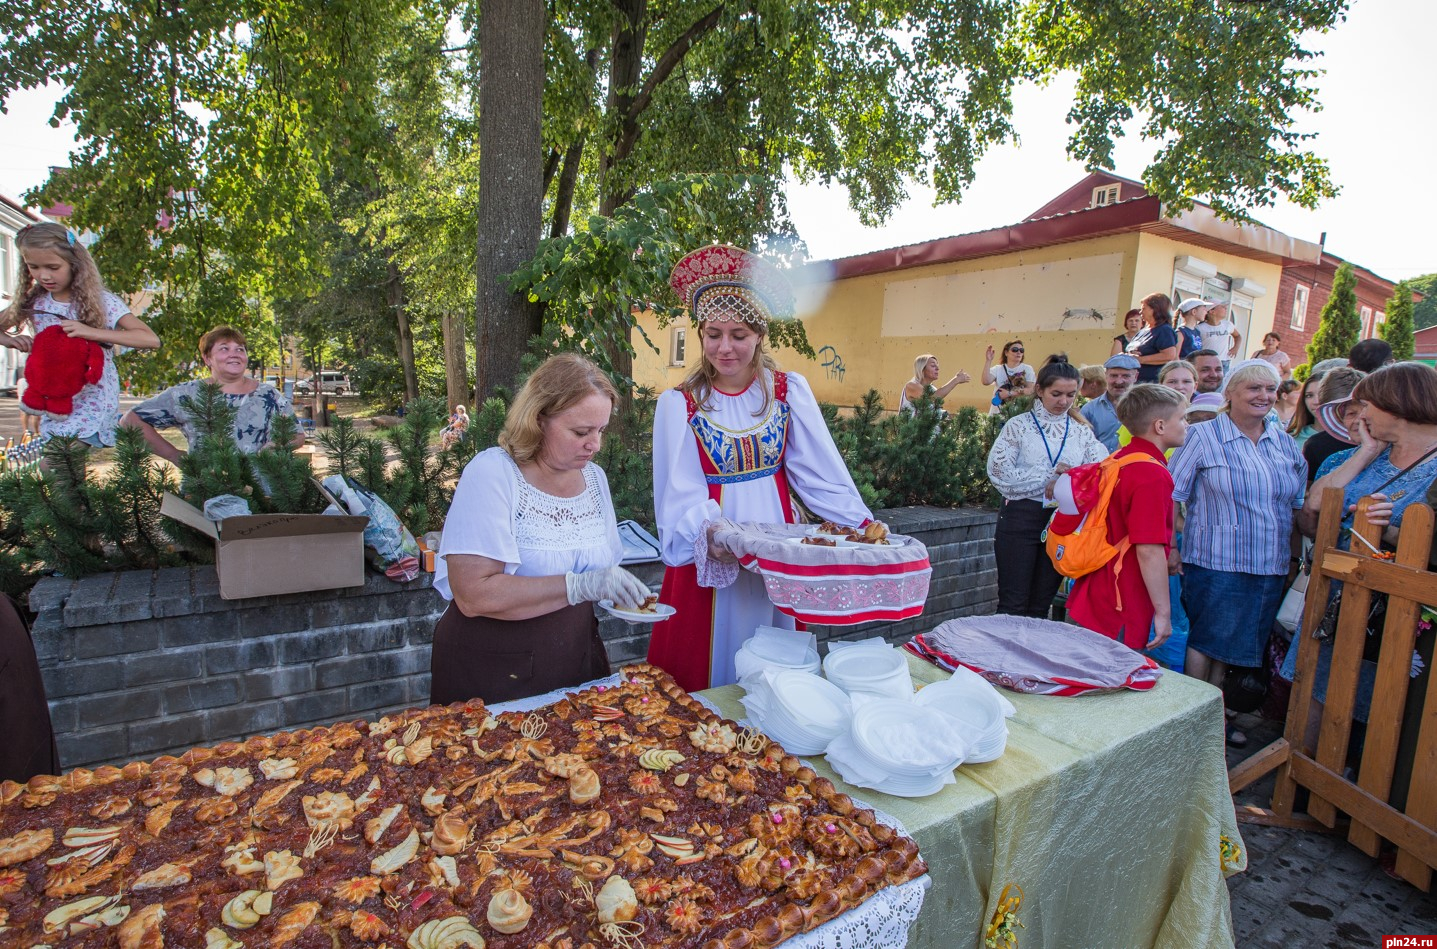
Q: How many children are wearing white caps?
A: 2